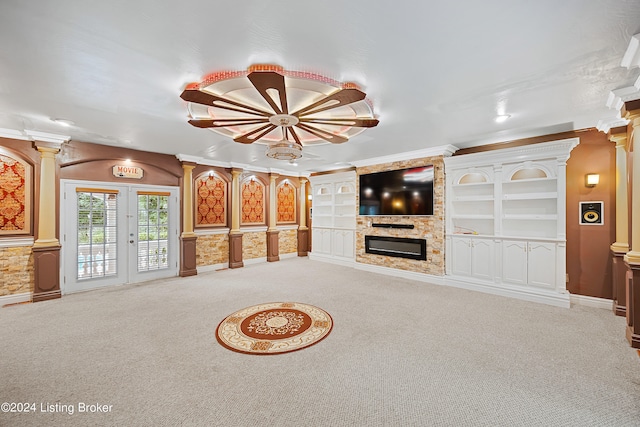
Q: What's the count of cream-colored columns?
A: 7